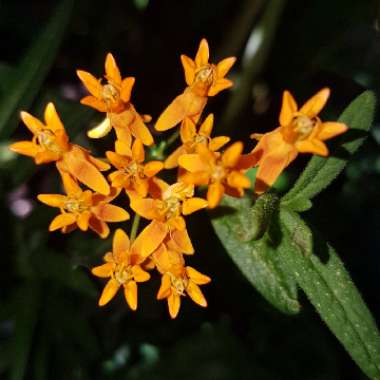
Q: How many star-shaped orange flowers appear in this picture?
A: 11